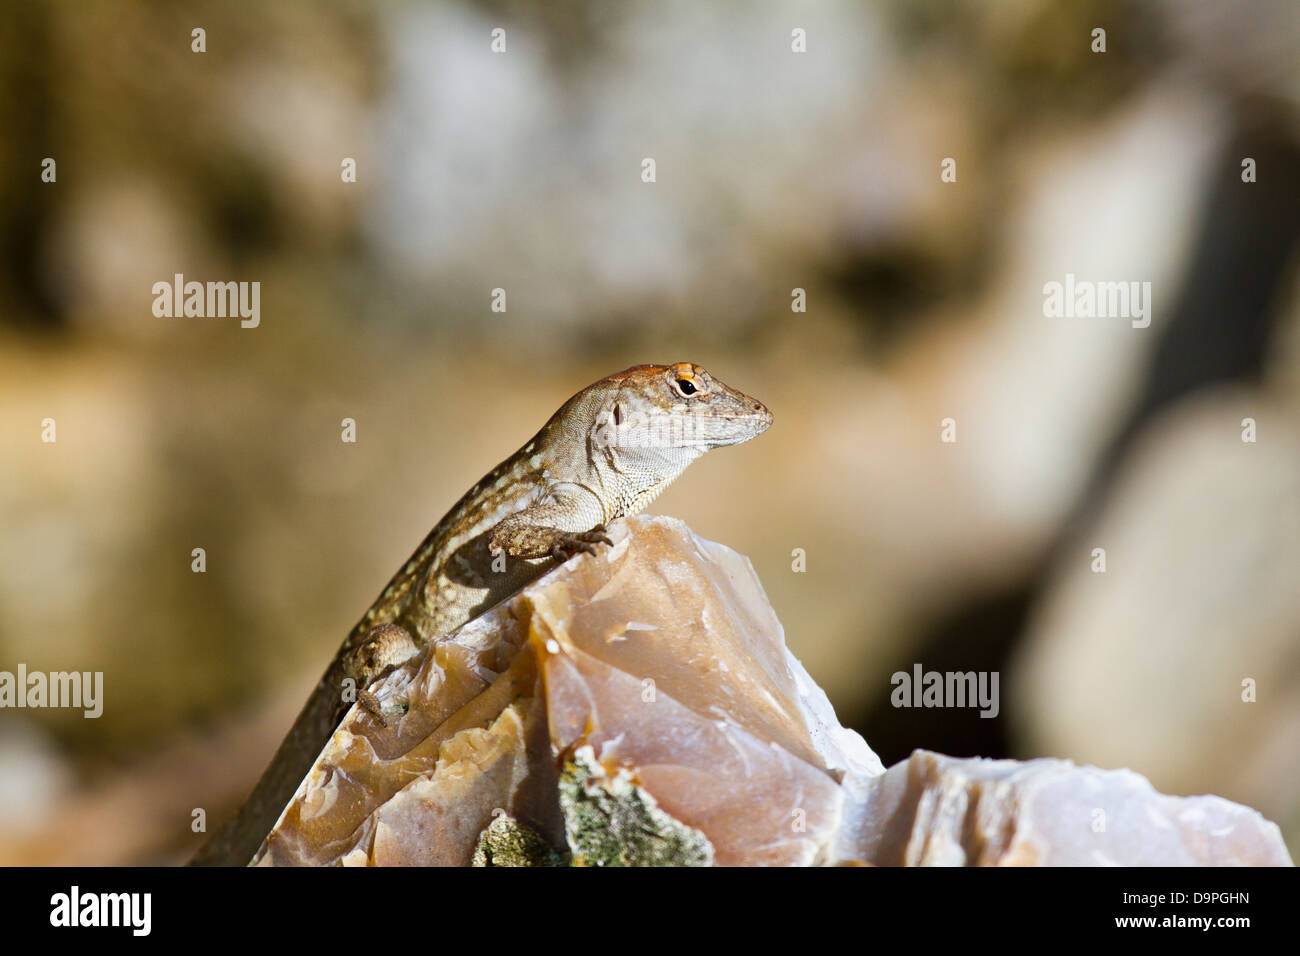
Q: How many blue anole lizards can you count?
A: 0